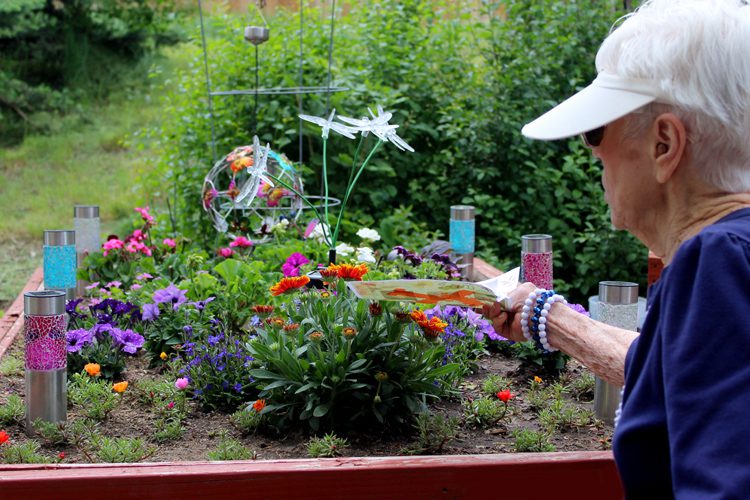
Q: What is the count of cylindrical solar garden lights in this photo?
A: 6